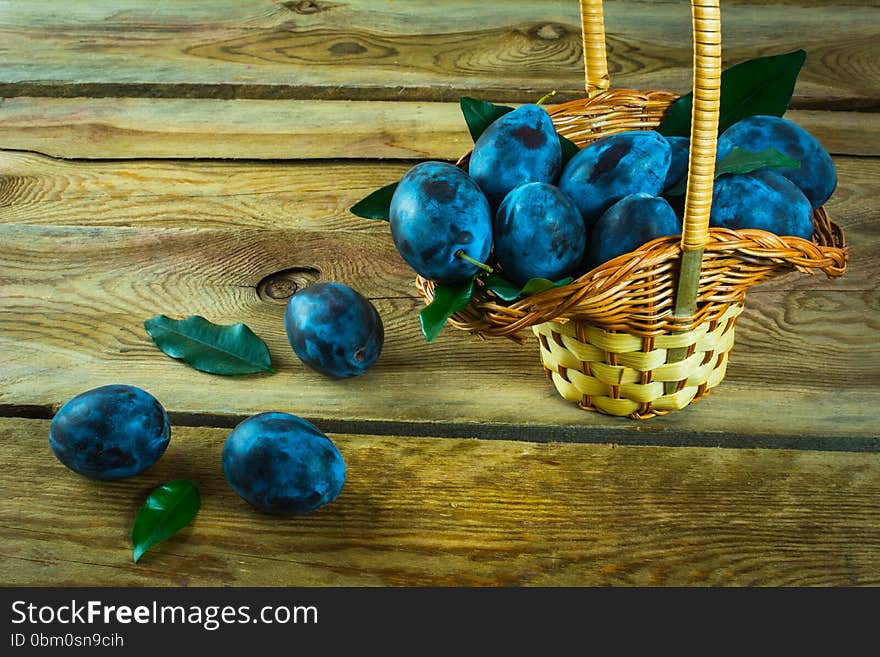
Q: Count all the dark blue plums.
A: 11